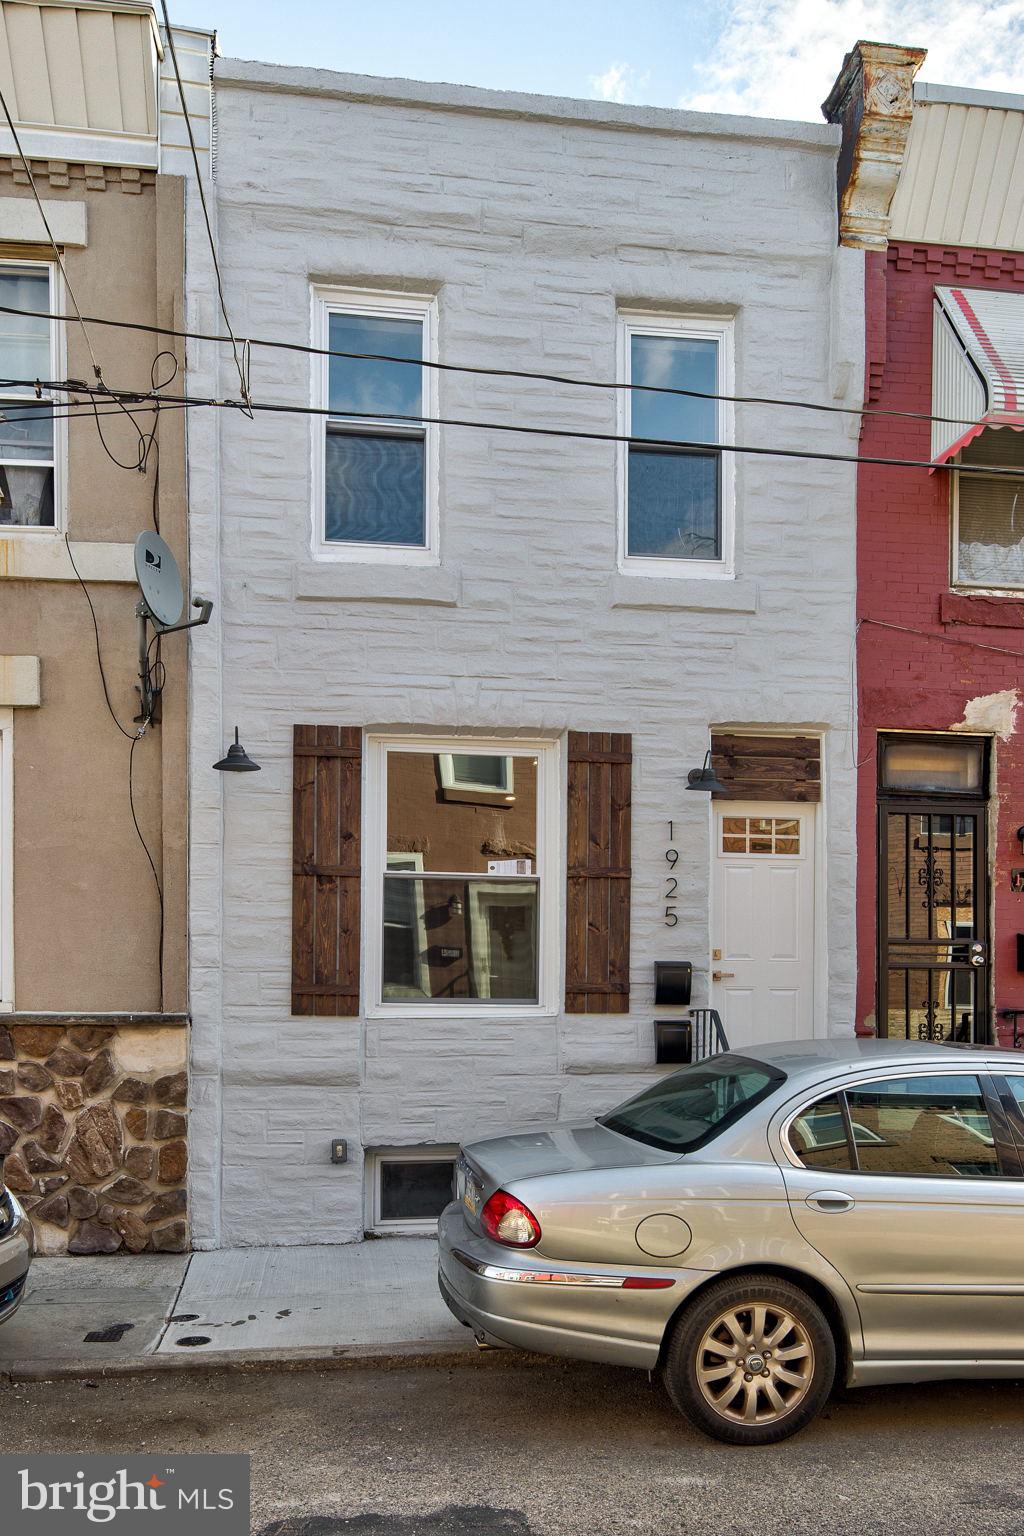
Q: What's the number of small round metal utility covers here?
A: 2